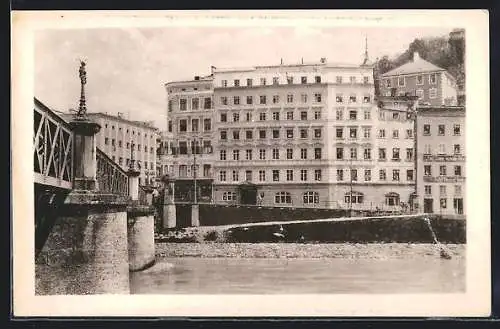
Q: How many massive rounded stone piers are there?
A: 2